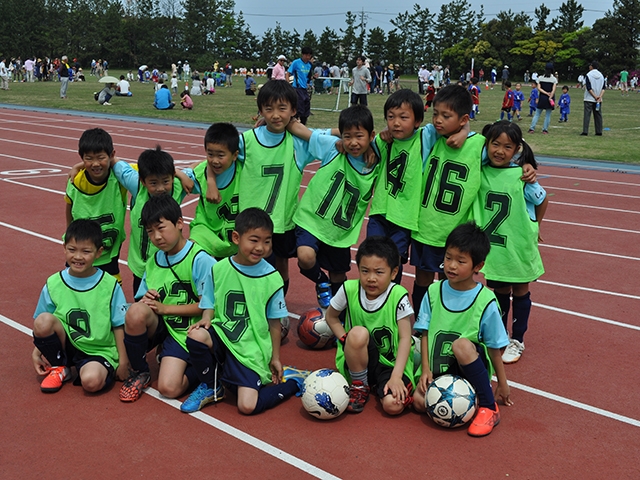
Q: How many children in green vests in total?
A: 13